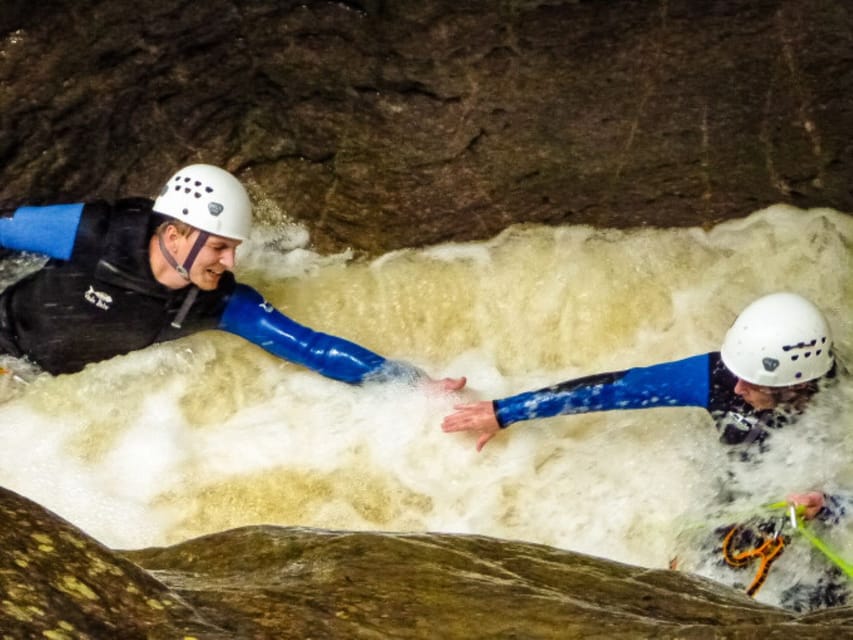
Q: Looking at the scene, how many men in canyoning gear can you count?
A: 2